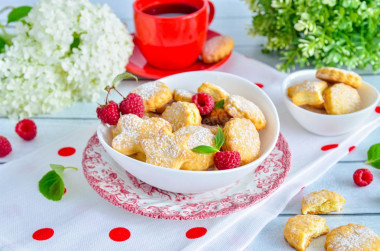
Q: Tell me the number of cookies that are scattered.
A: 3